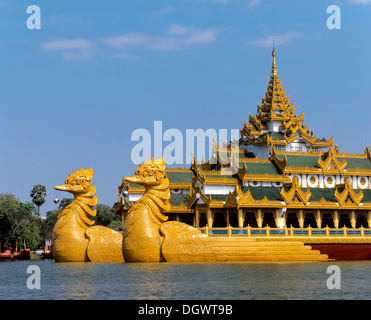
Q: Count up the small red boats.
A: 2